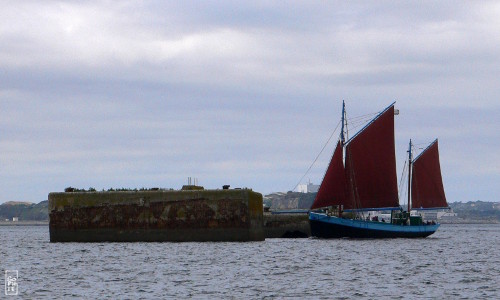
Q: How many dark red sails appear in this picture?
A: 3